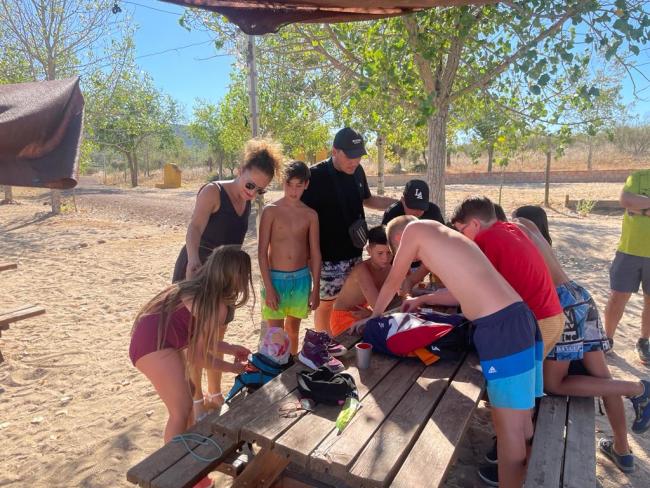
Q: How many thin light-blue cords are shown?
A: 1